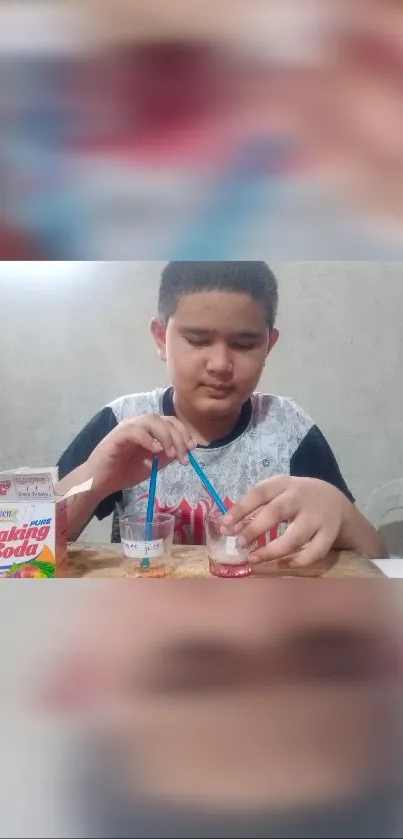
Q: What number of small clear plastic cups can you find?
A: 2